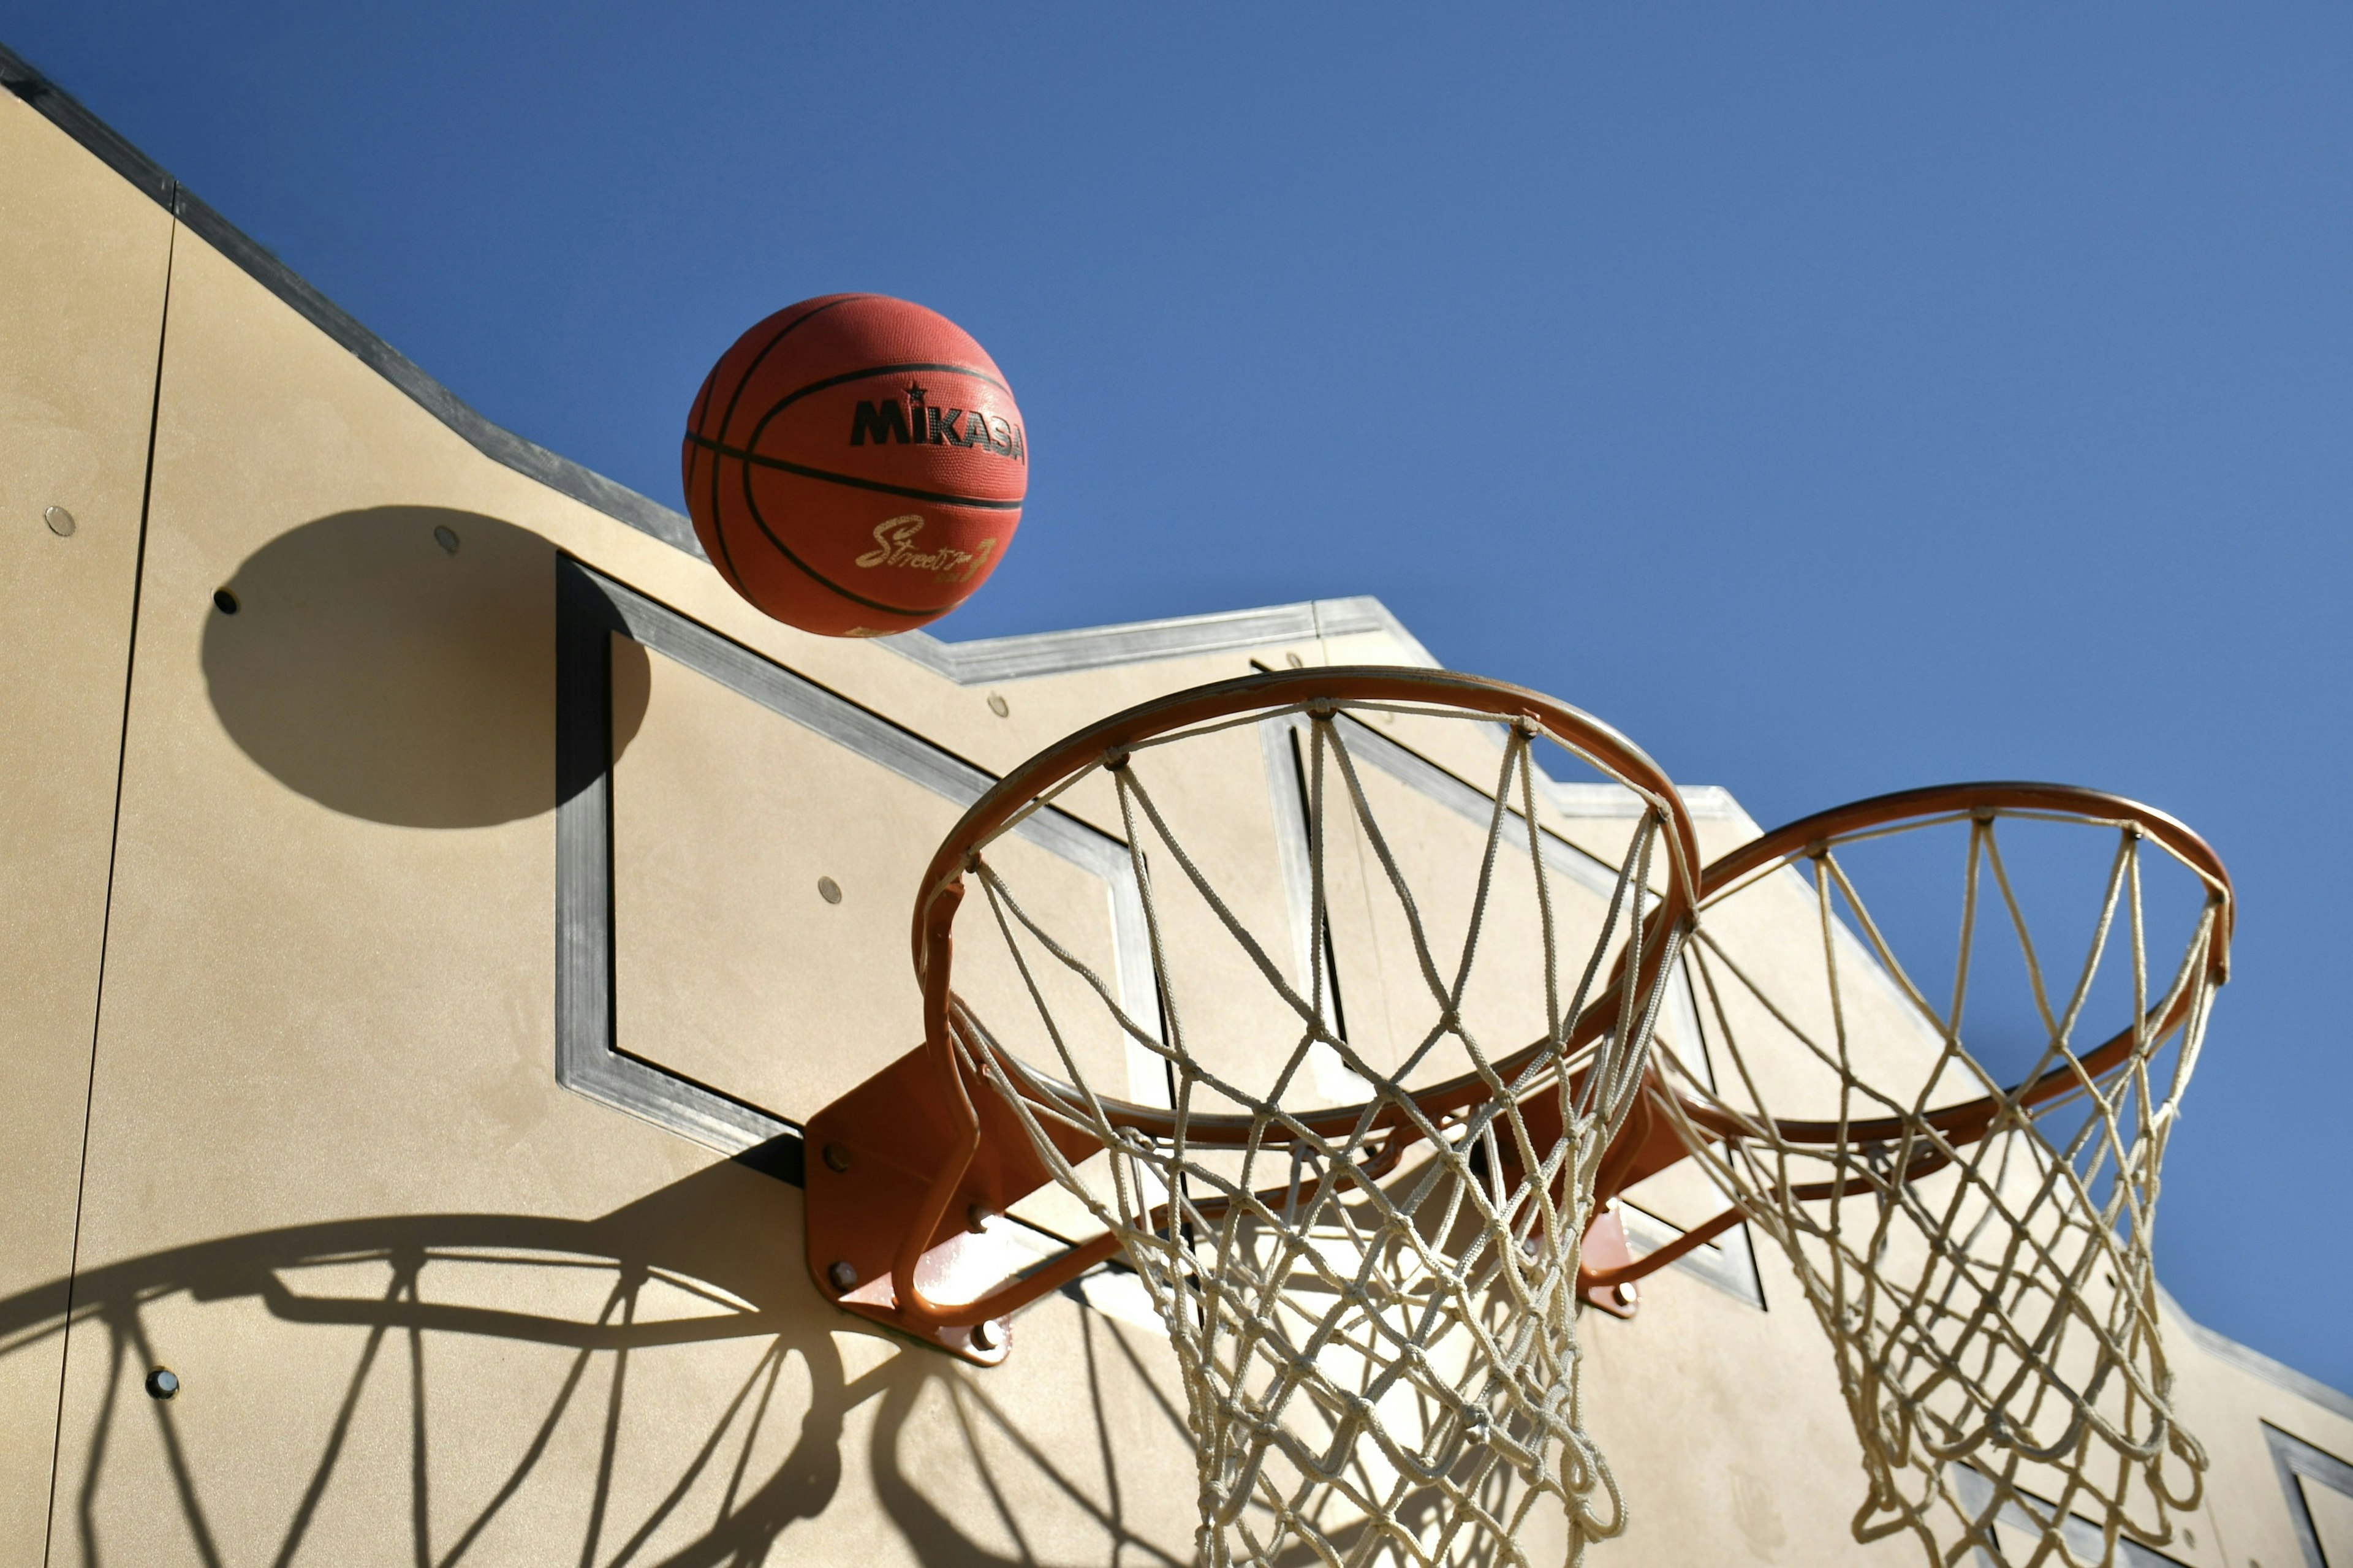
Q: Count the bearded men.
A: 0